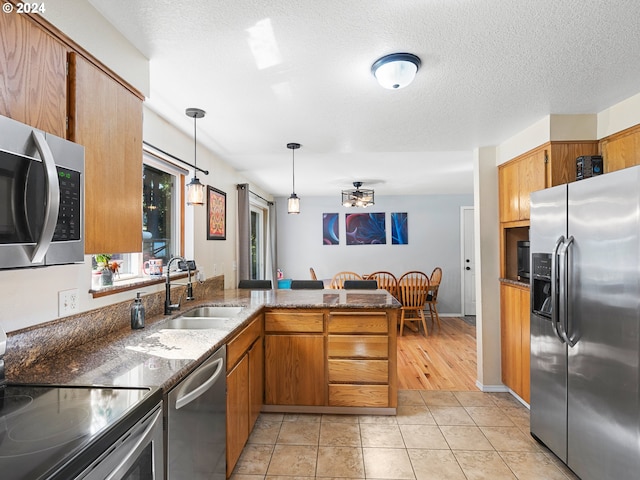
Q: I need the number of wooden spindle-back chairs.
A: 5